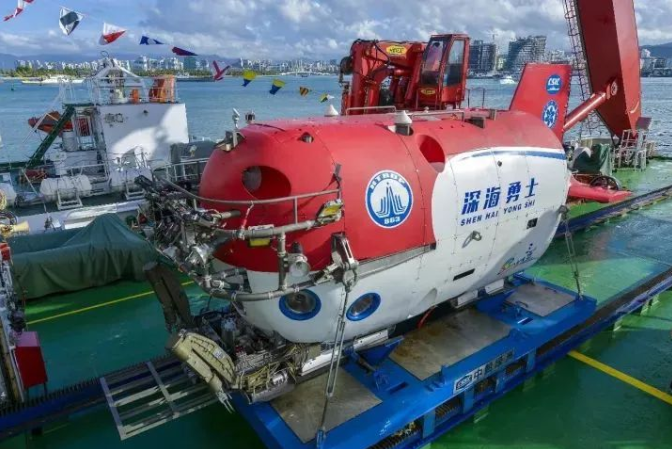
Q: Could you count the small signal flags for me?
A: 10